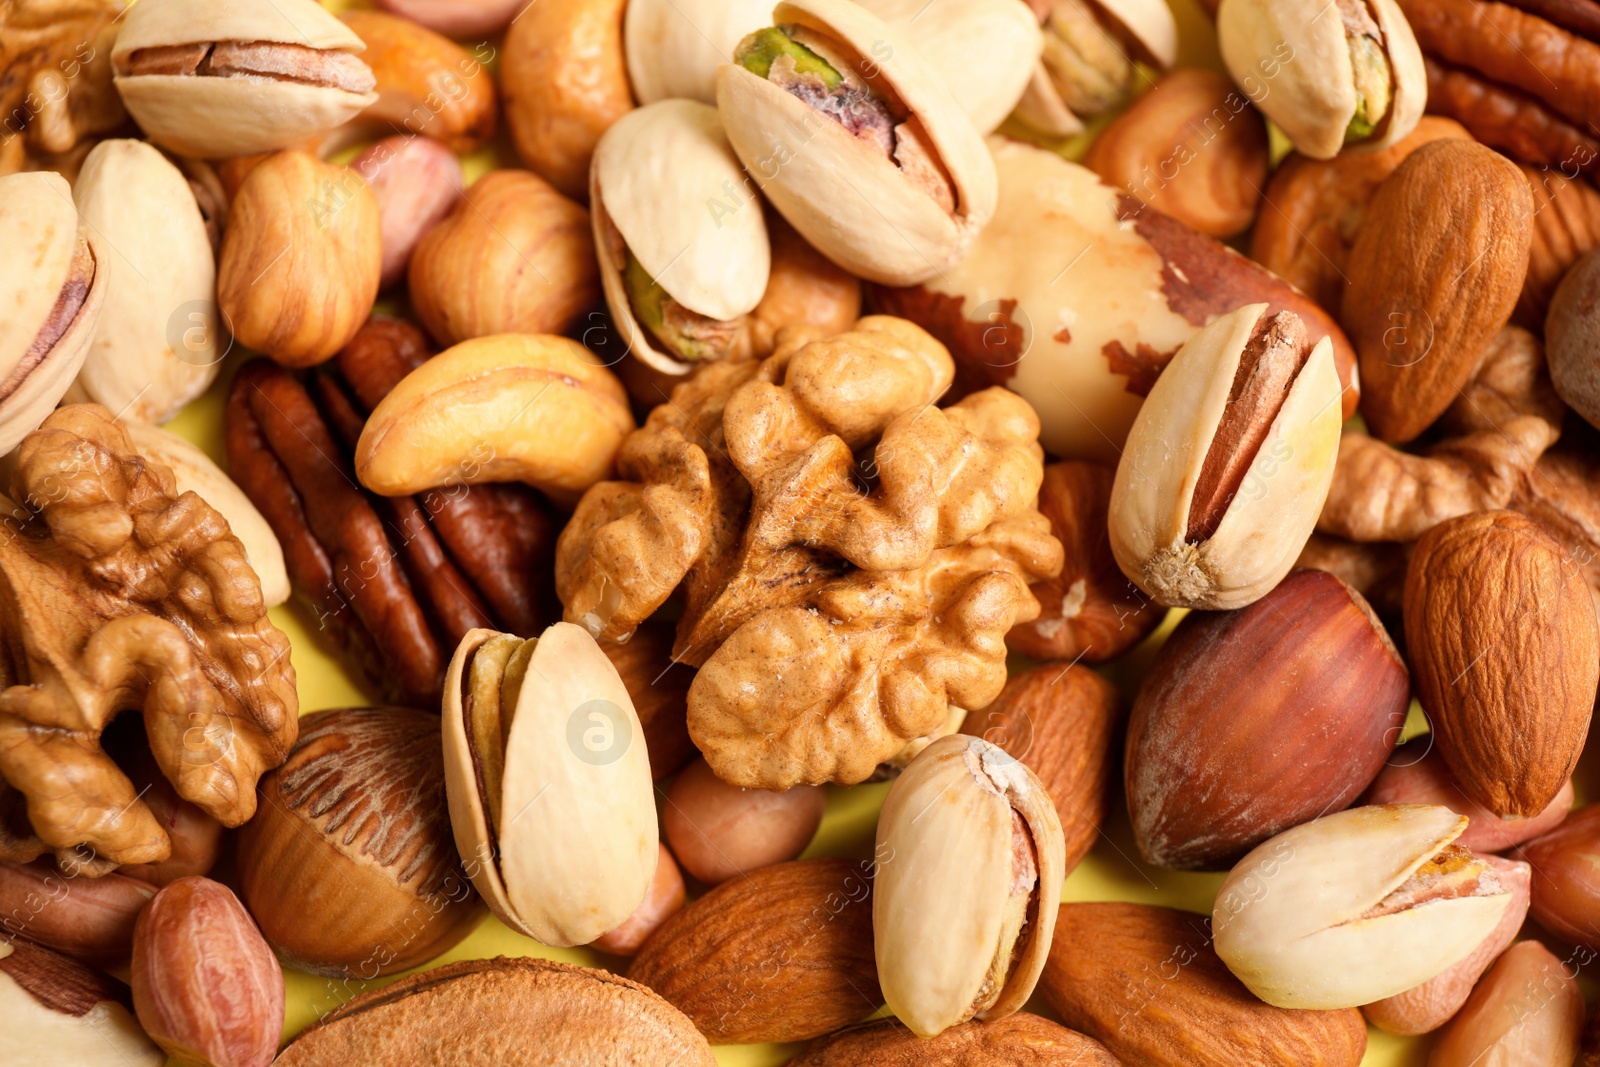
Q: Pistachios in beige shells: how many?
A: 14